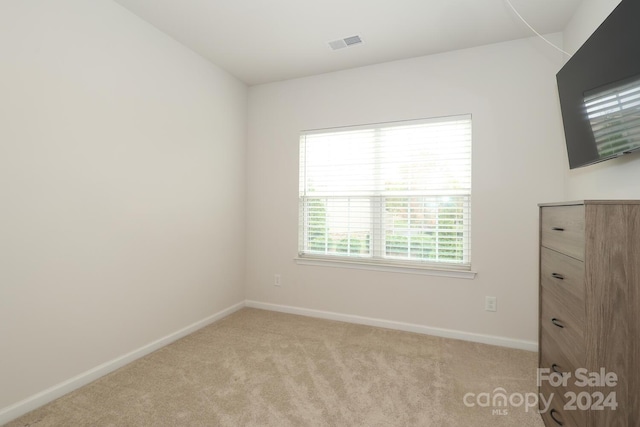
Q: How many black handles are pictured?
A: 5